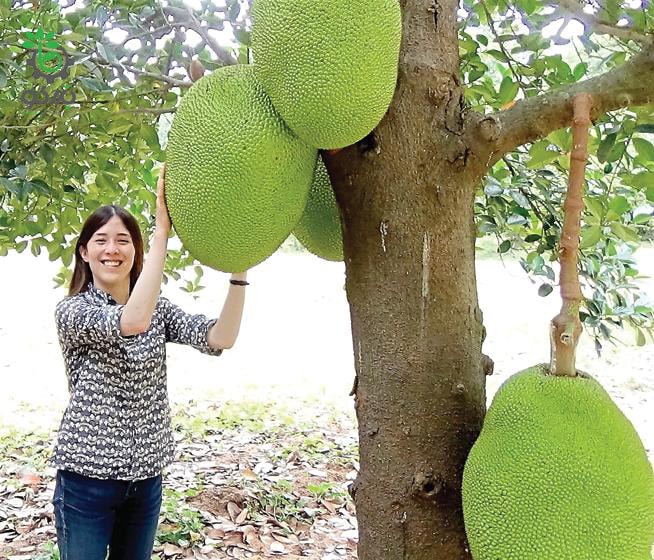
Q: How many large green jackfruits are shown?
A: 4